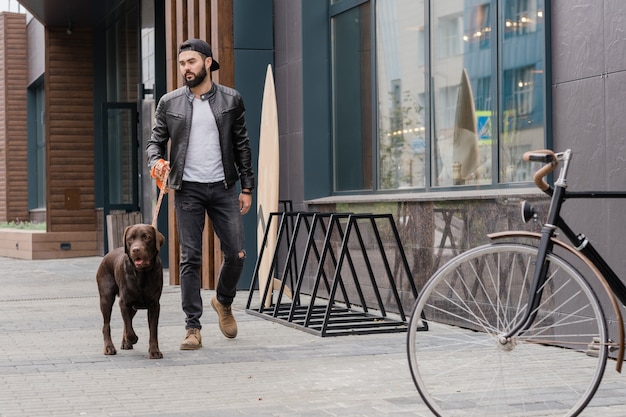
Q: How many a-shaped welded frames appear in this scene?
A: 6